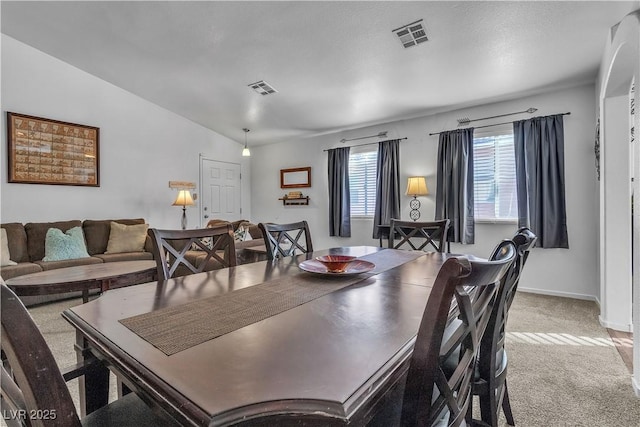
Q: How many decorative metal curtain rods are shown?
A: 2